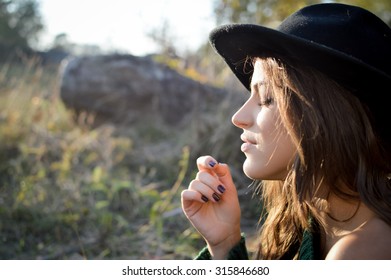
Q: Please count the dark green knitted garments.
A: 1